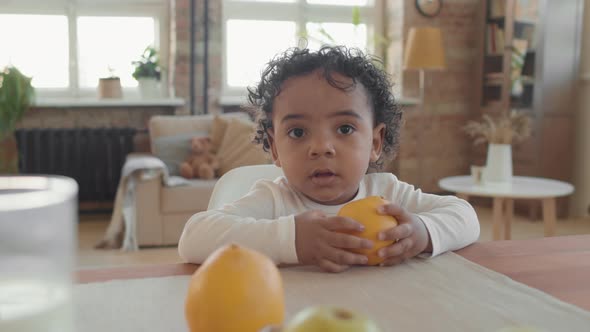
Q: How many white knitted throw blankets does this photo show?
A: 1